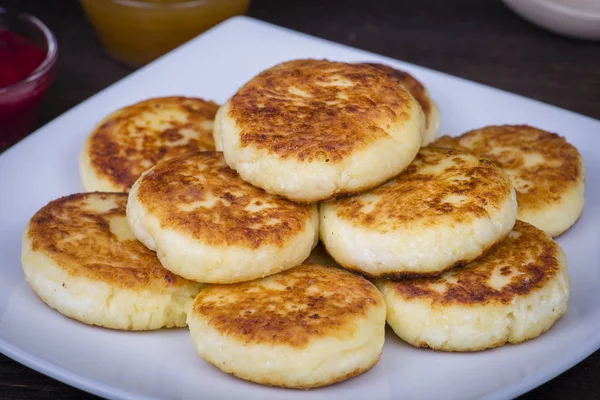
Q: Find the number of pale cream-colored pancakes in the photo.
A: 9